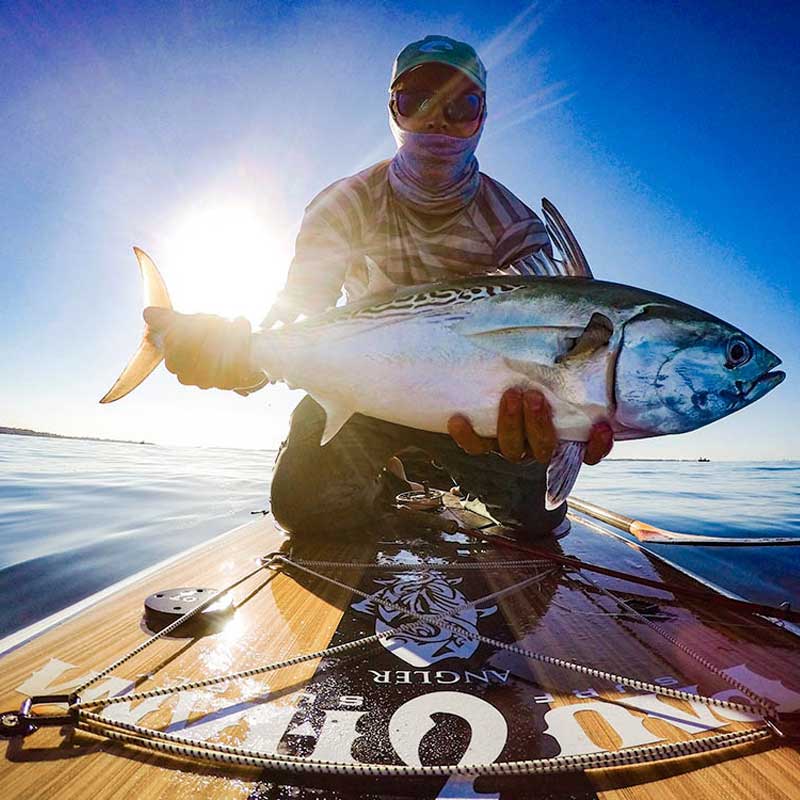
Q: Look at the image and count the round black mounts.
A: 1